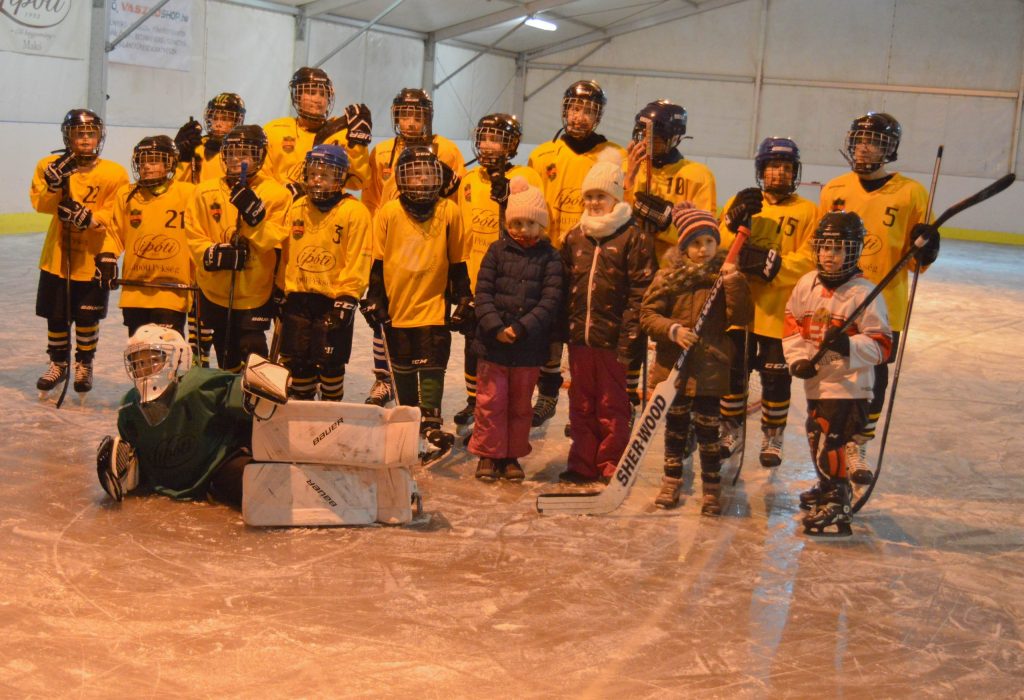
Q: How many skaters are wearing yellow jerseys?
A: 13